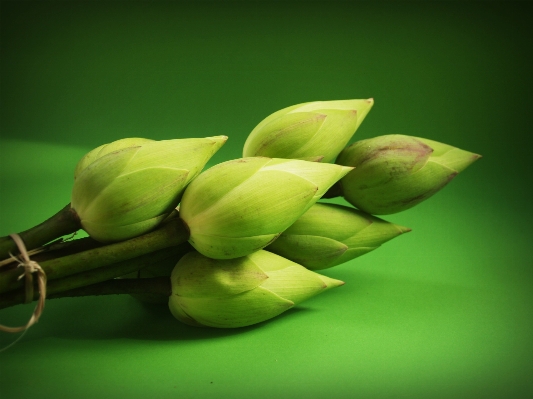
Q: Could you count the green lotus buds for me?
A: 6